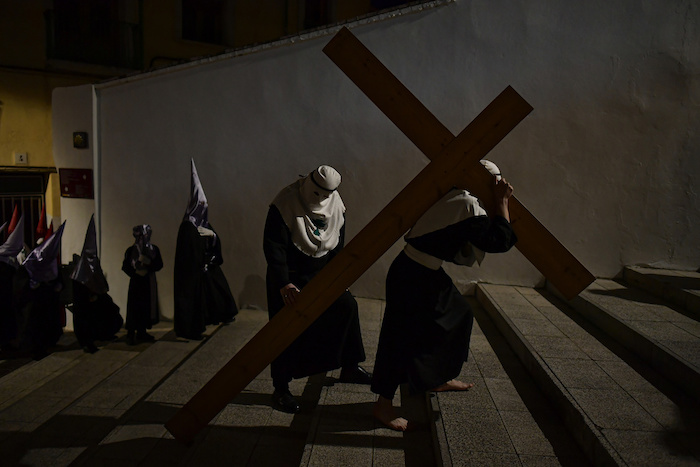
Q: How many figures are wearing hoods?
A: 11